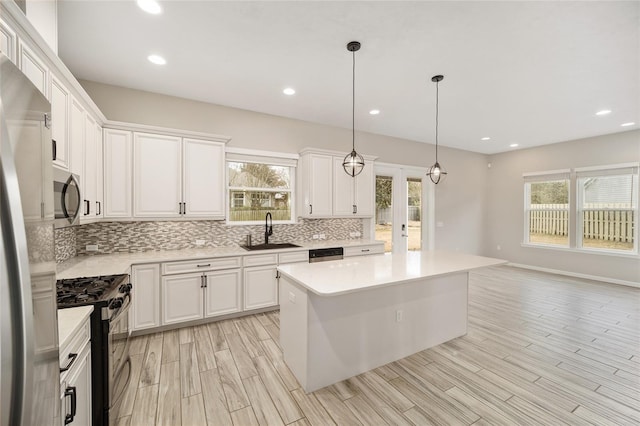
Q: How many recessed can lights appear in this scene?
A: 8